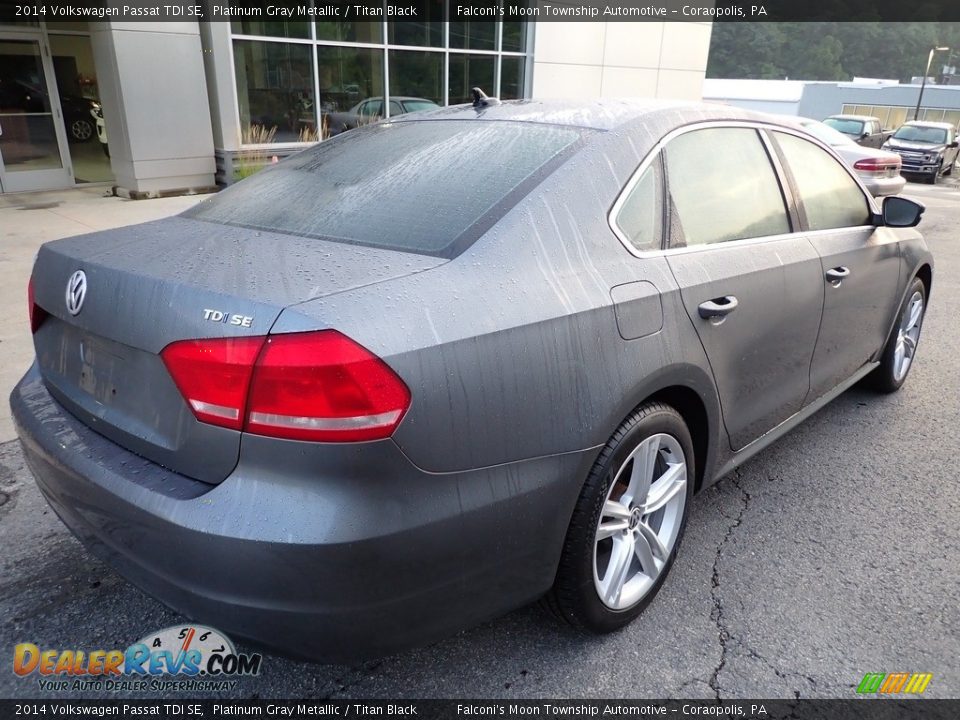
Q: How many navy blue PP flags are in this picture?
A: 0